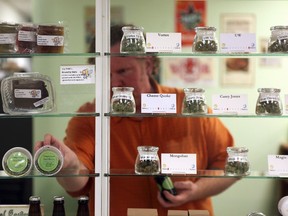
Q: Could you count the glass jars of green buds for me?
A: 8